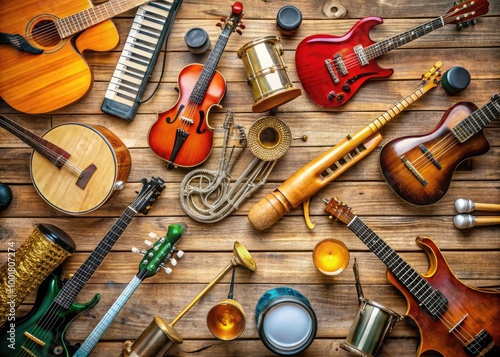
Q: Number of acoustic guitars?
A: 1